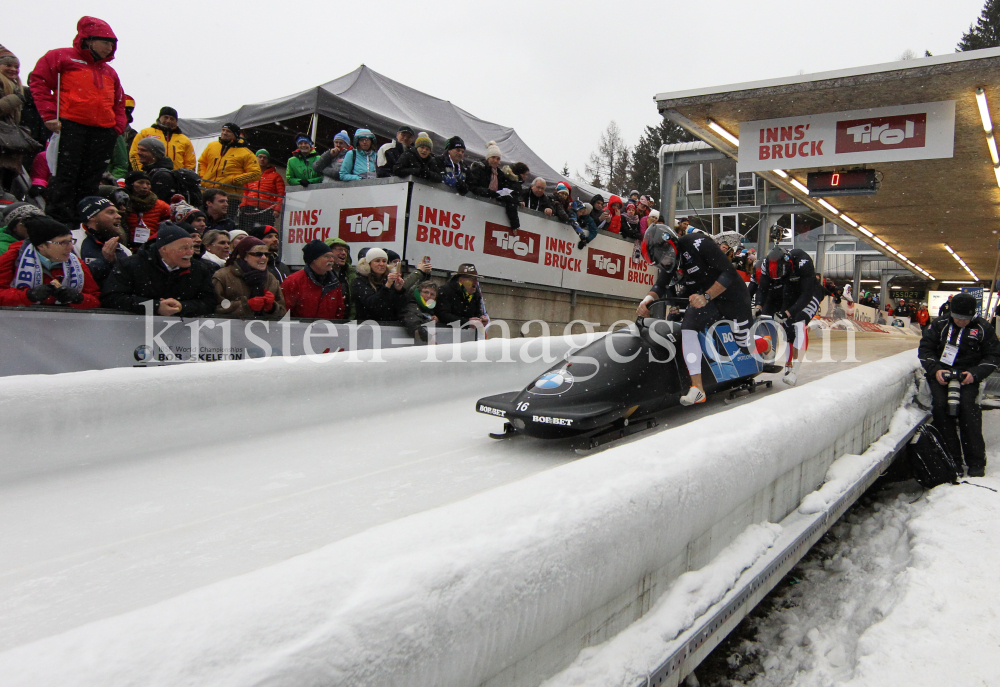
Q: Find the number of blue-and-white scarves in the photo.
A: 1